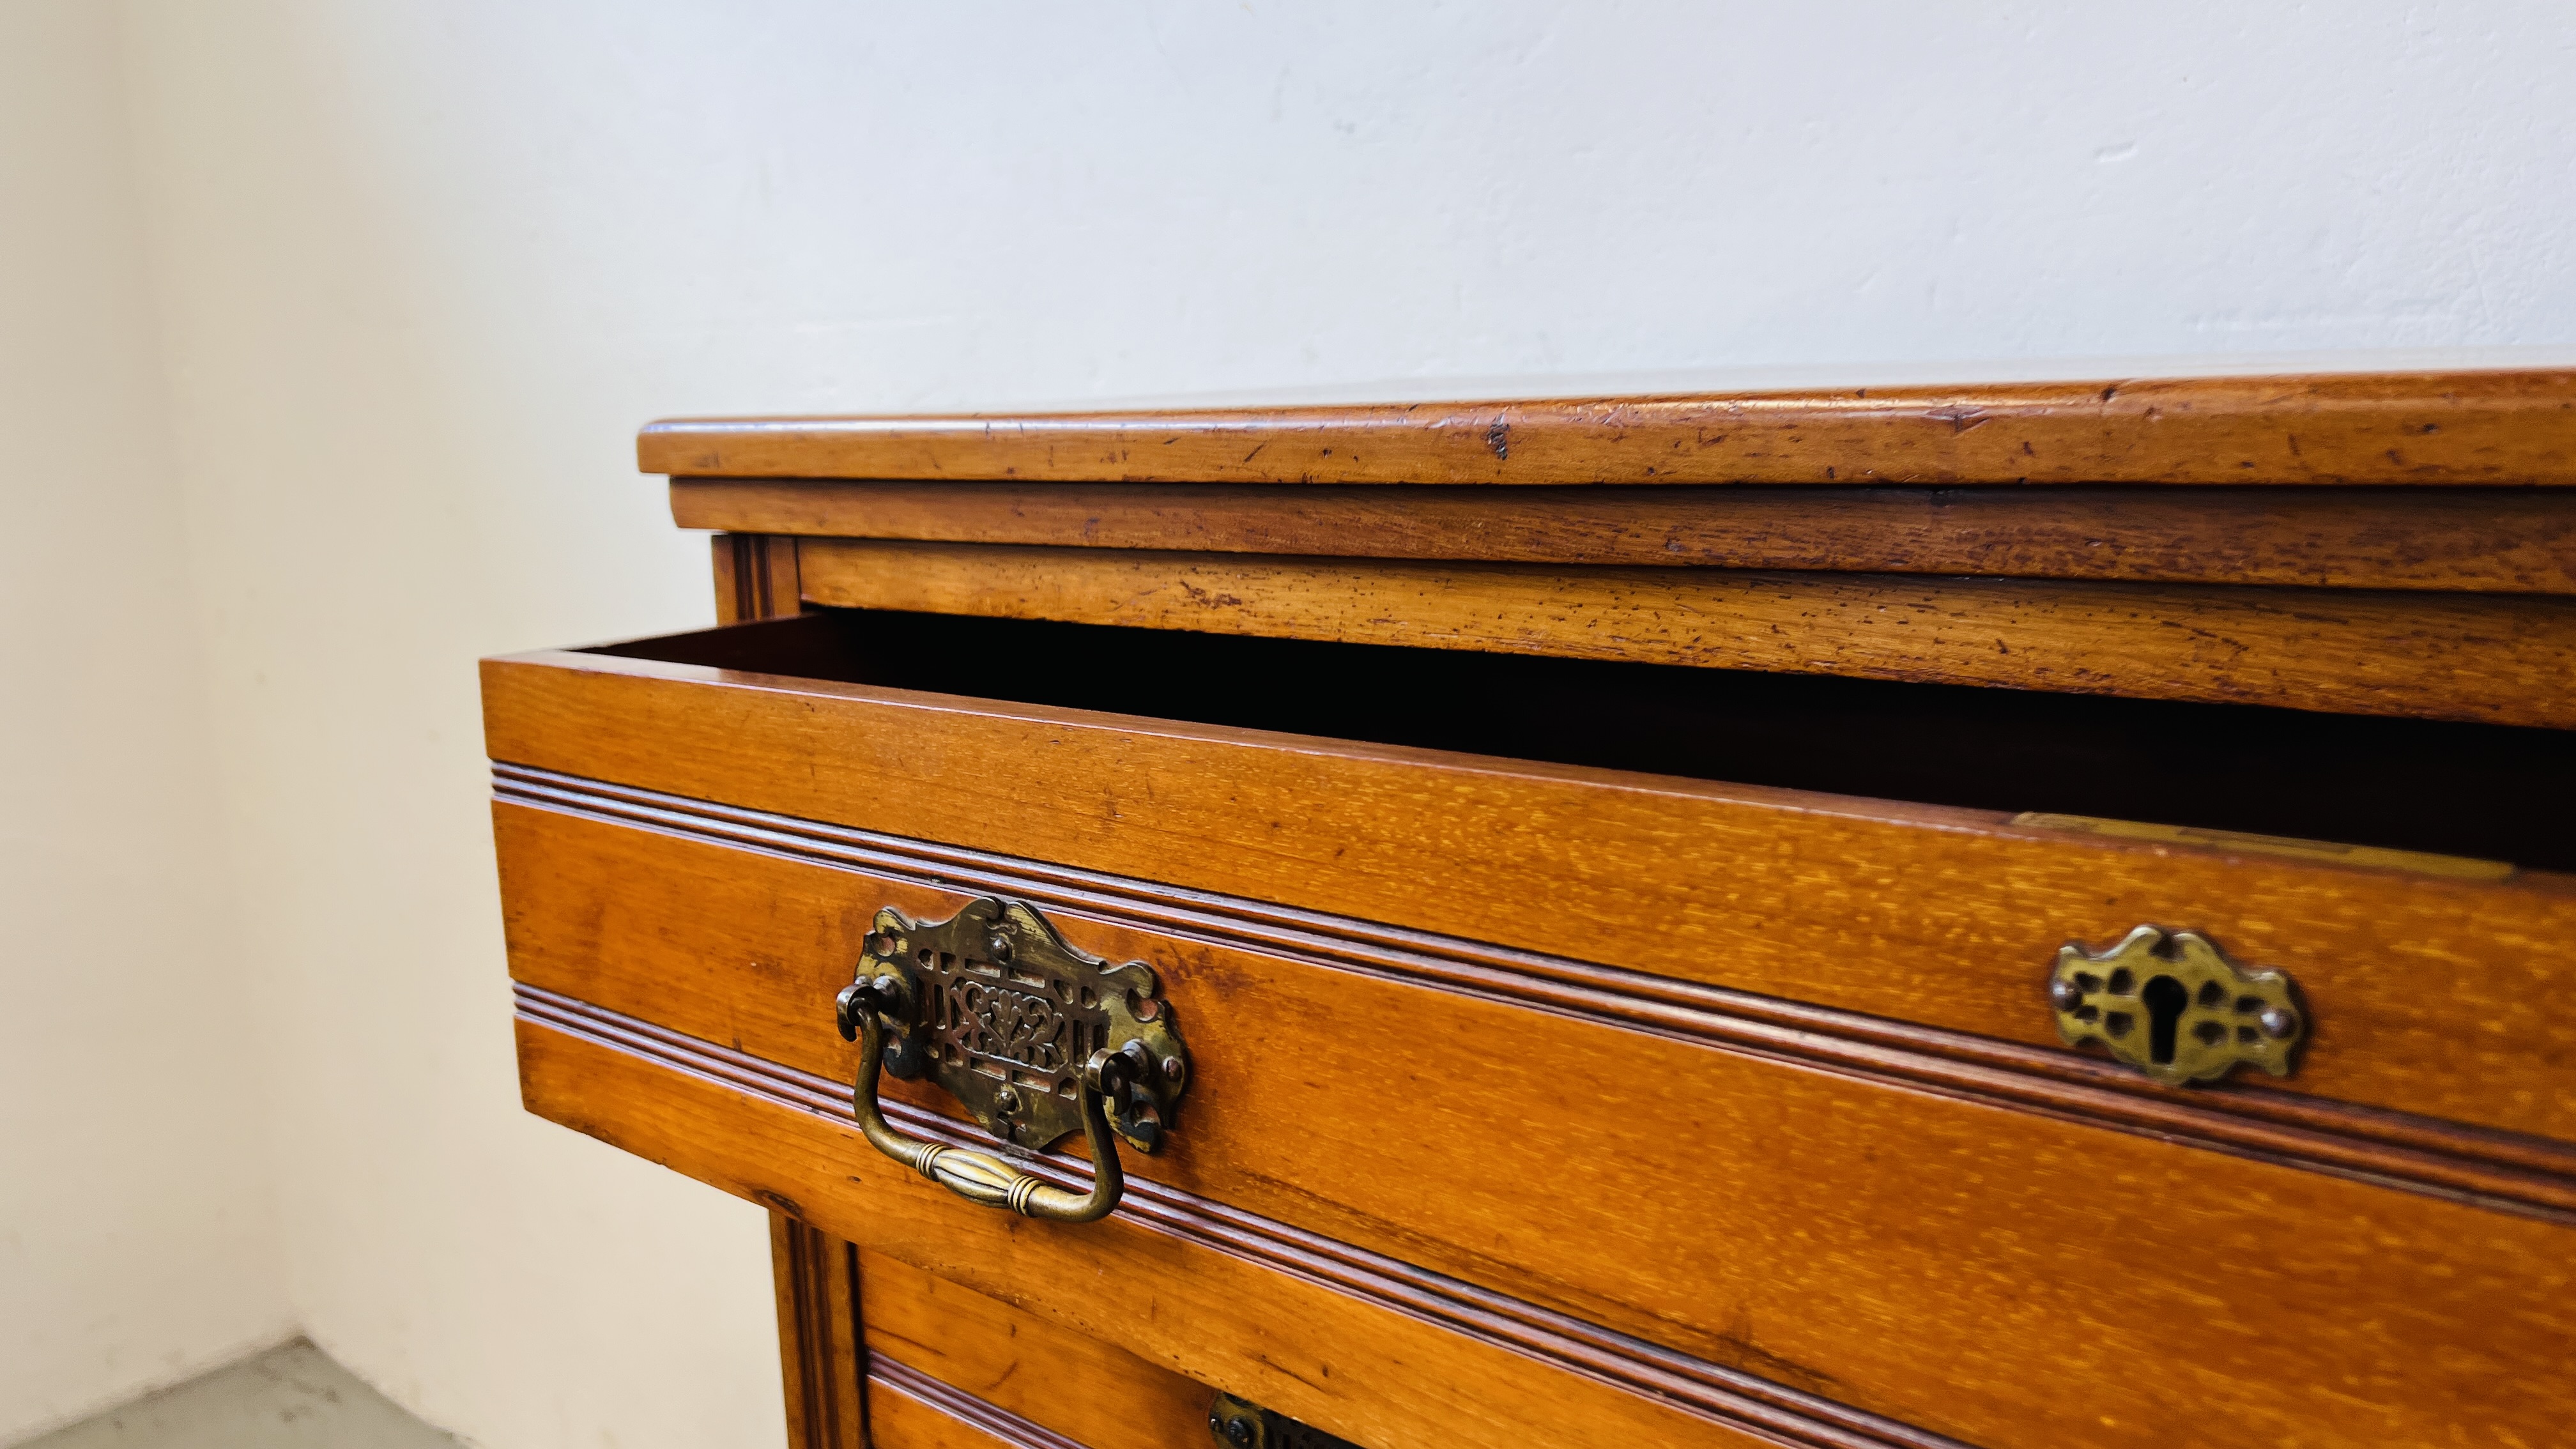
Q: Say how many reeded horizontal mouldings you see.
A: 3